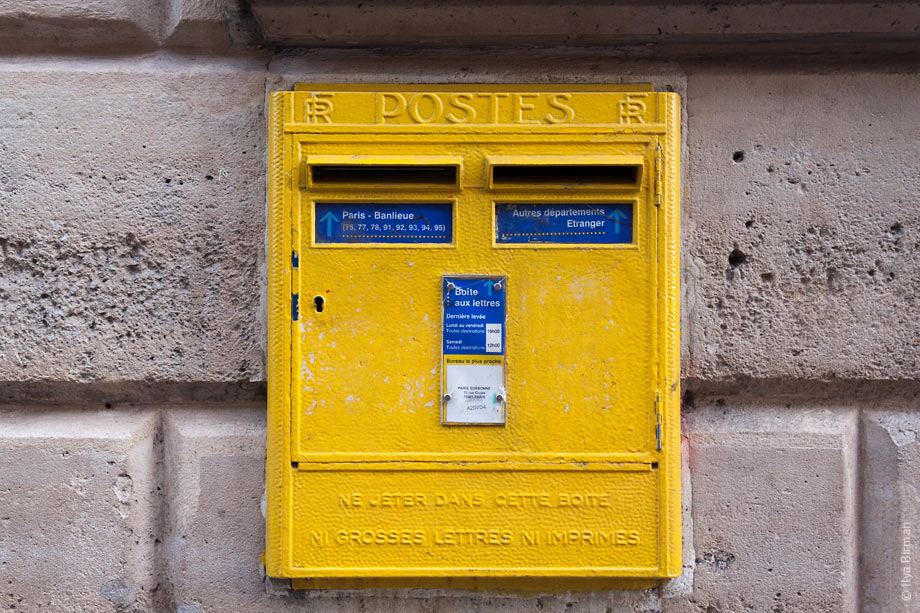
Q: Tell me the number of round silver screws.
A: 4